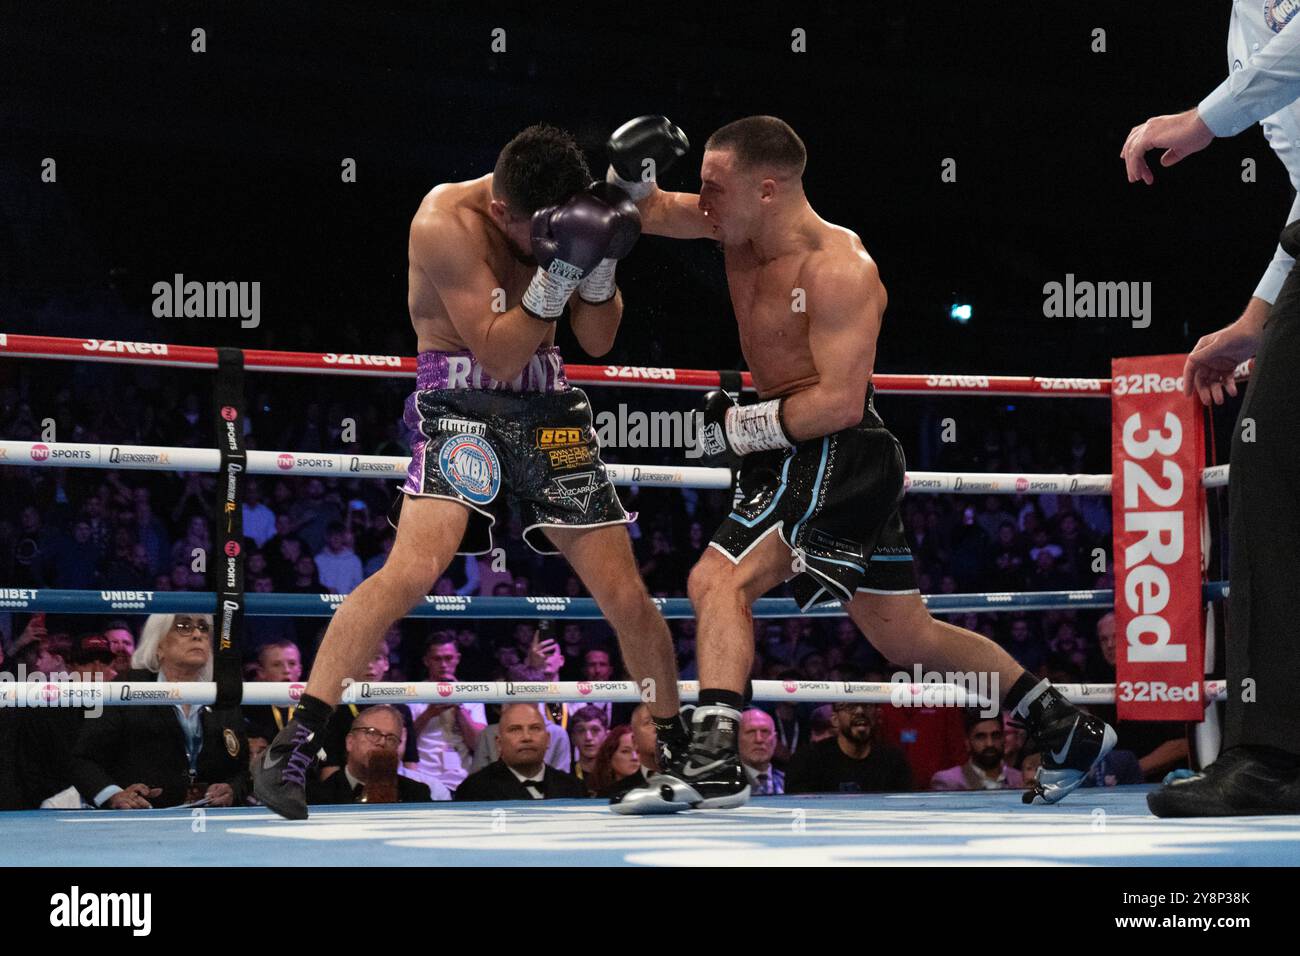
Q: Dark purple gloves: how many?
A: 2